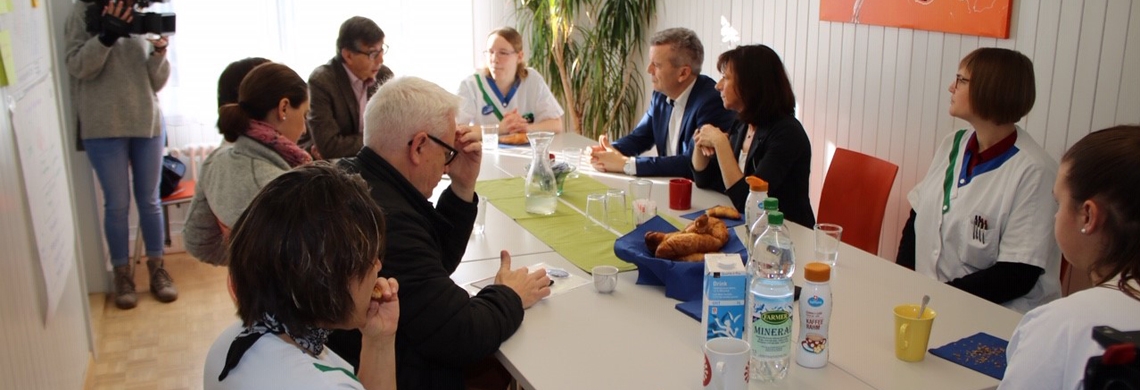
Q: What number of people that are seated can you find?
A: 10